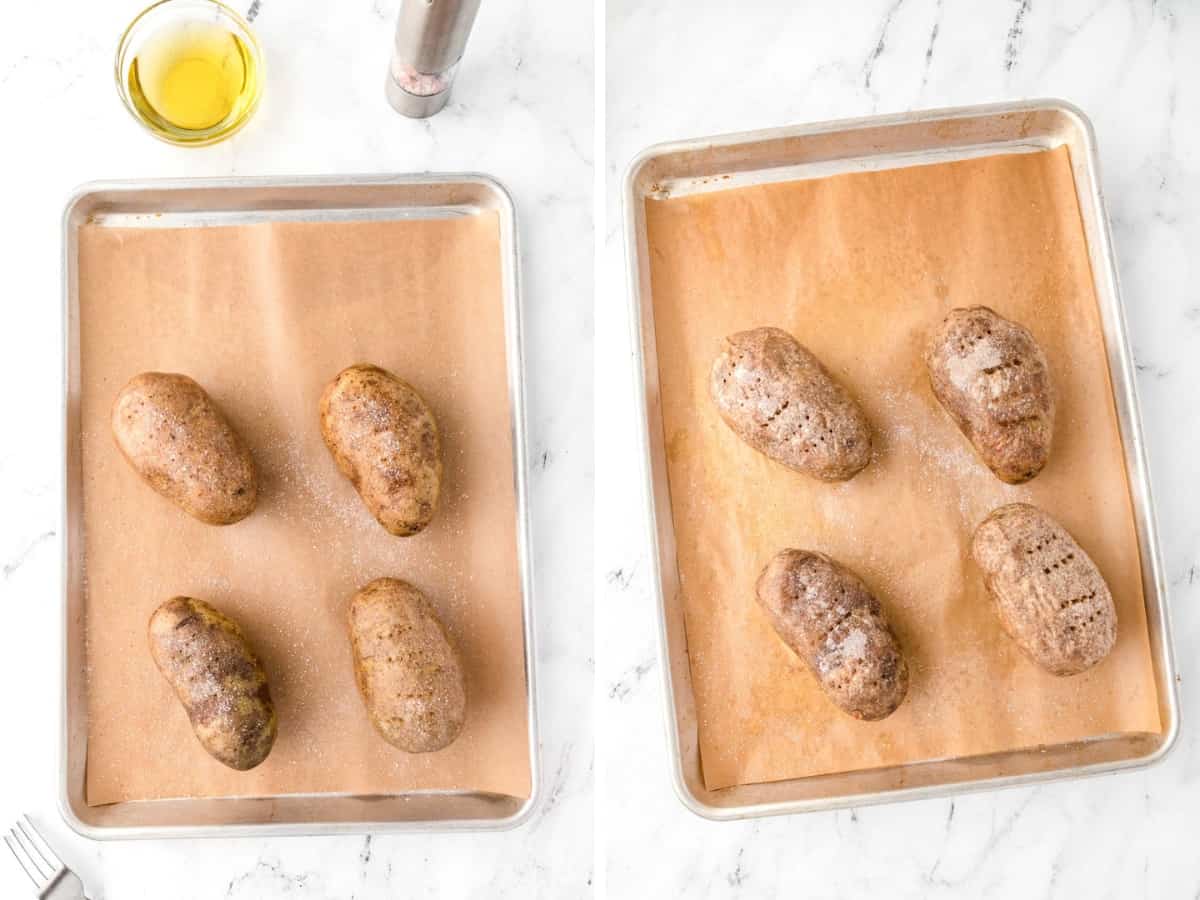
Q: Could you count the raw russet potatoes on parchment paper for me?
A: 4